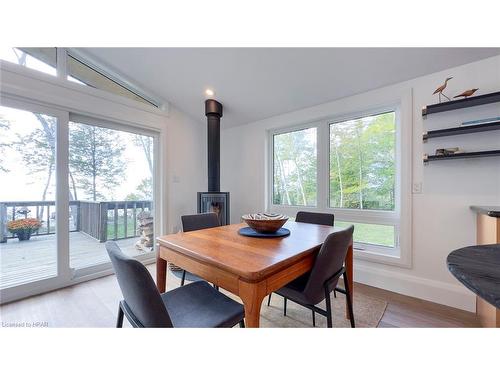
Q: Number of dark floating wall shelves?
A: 3